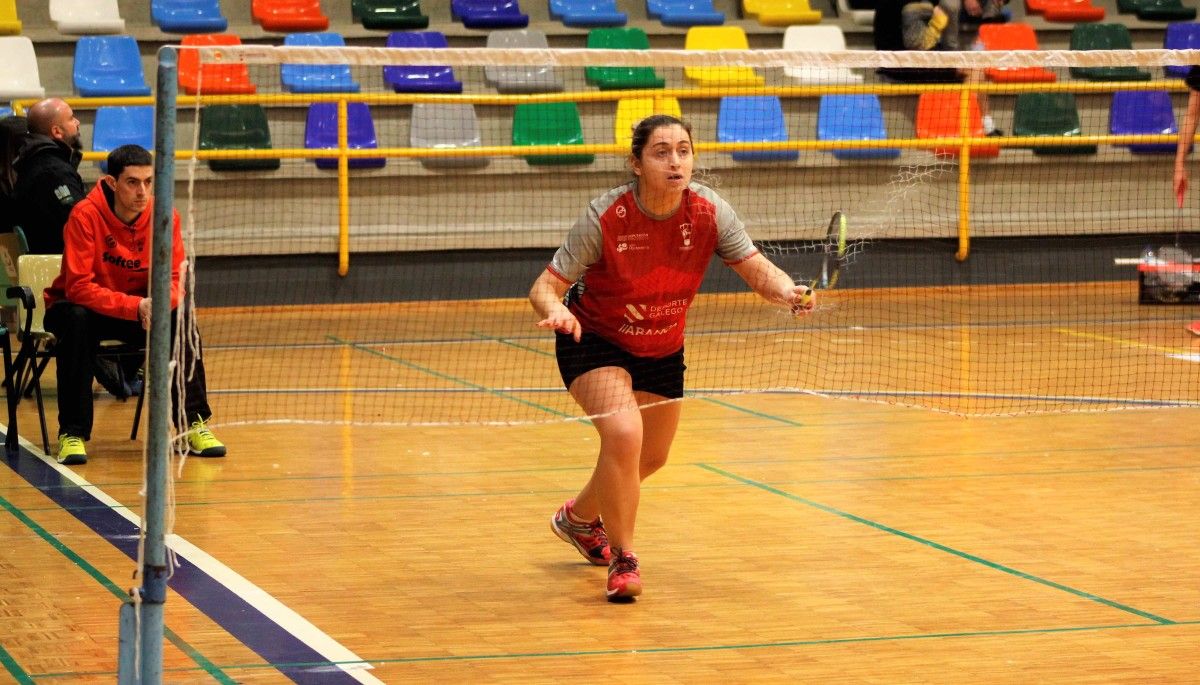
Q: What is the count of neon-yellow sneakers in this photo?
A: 2